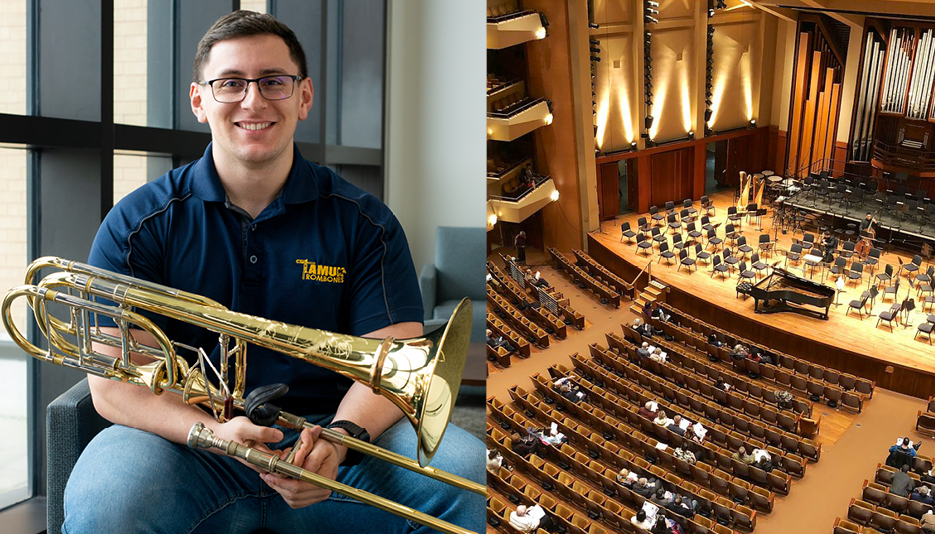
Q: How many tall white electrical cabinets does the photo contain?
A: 0